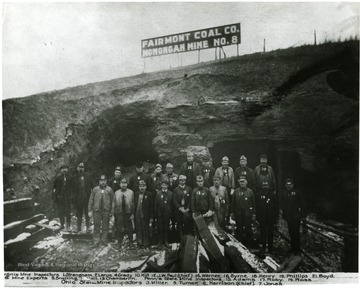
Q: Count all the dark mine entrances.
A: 2